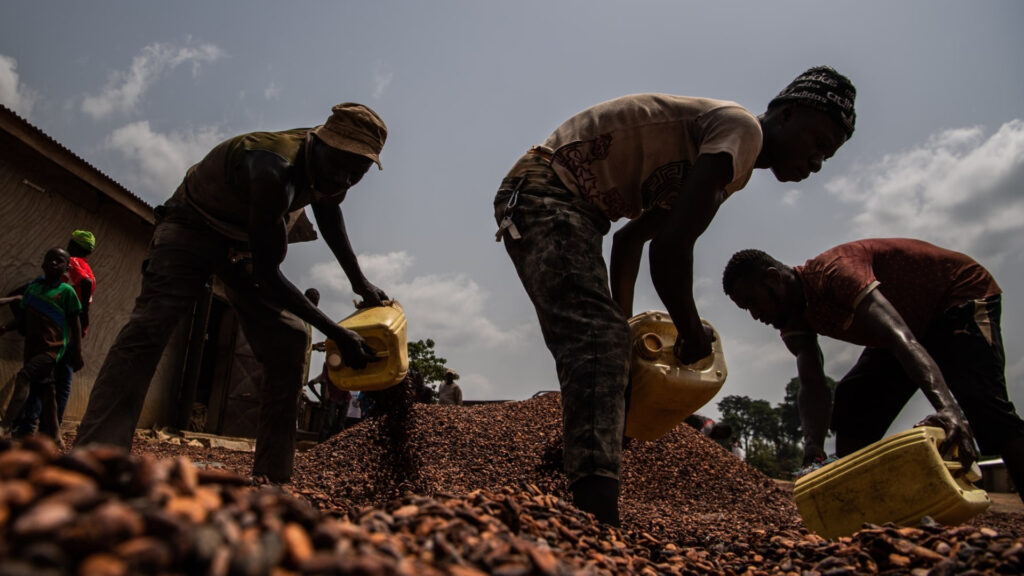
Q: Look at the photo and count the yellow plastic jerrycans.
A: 3